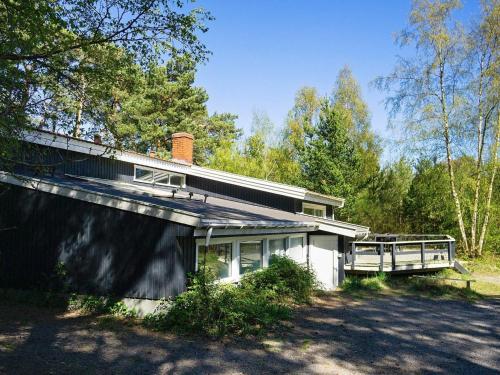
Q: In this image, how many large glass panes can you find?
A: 4